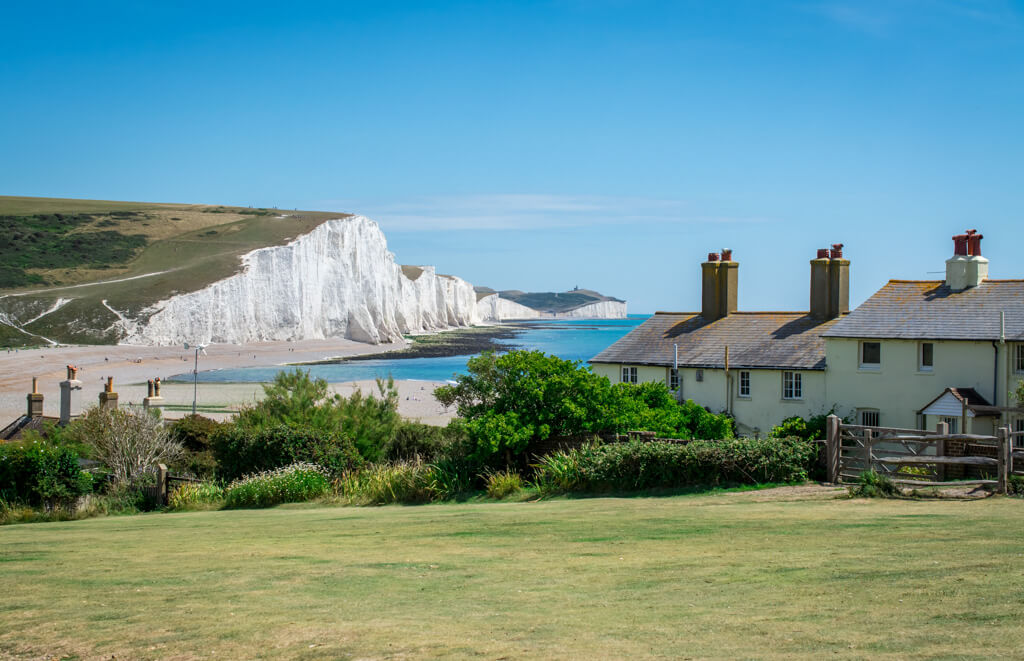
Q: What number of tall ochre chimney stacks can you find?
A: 2